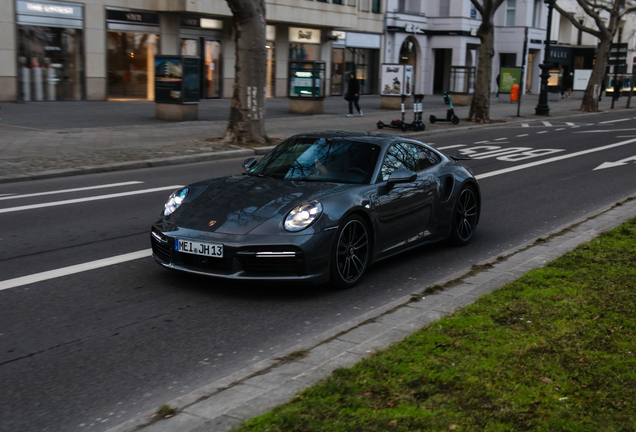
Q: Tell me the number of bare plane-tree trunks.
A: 3